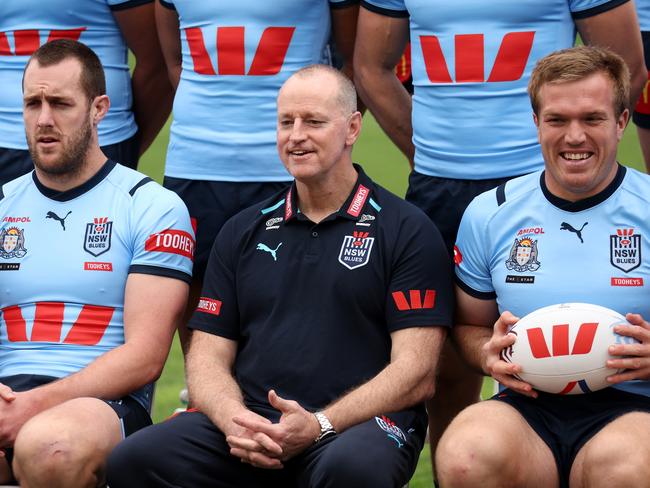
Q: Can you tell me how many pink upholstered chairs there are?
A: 0